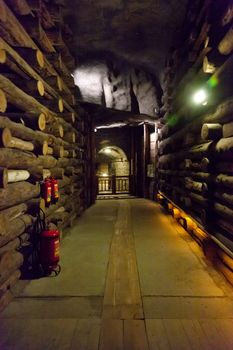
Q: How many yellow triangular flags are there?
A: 0